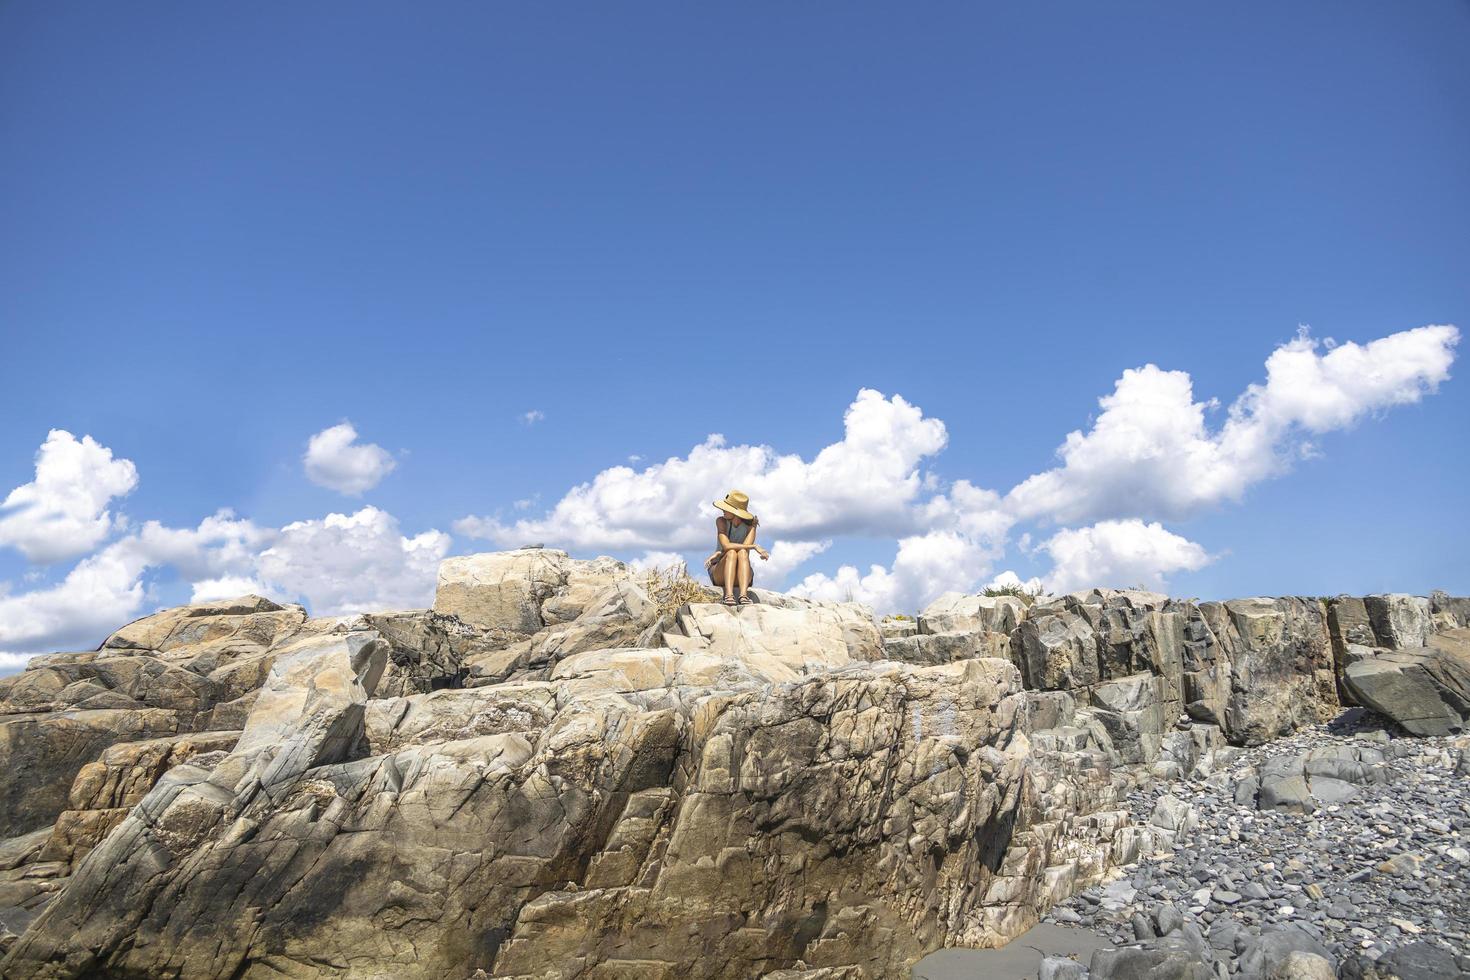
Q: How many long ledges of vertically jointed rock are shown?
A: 1